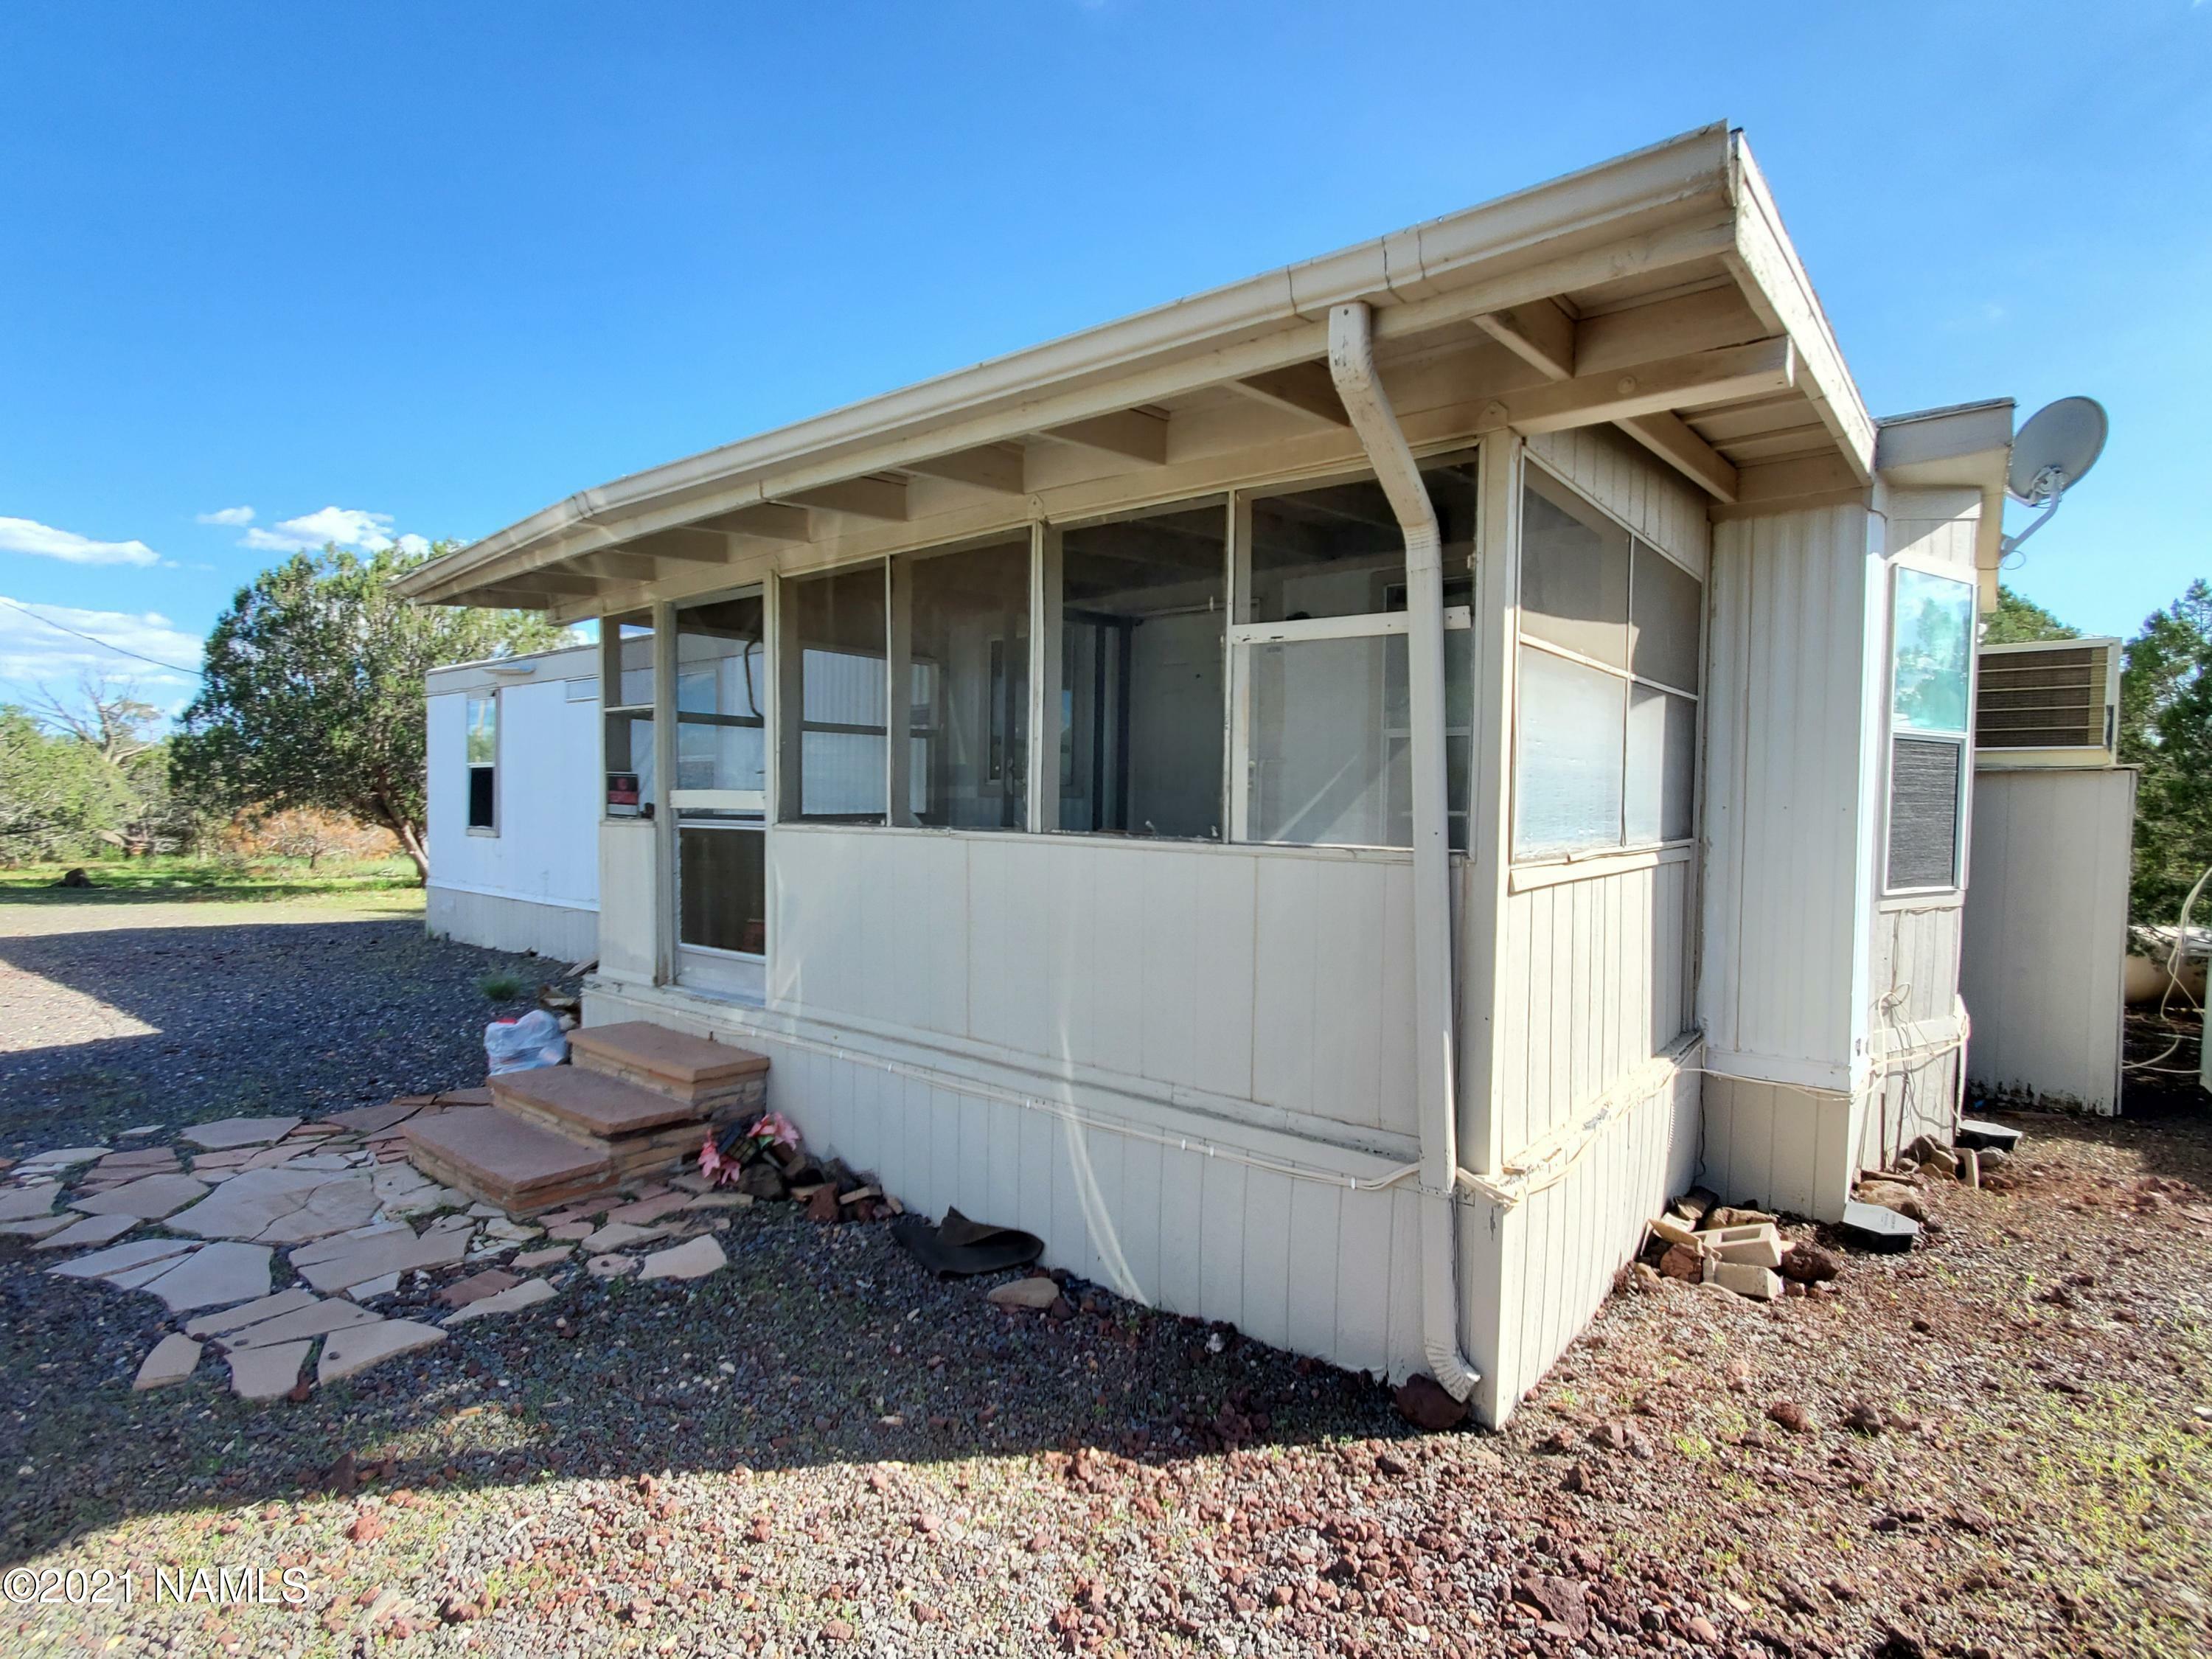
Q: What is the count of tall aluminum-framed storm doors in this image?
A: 1